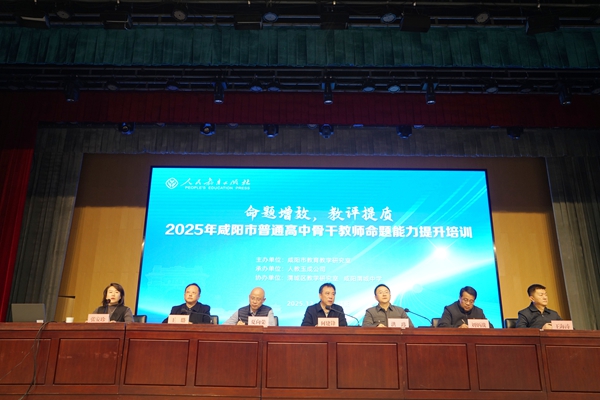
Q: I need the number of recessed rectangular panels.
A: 9